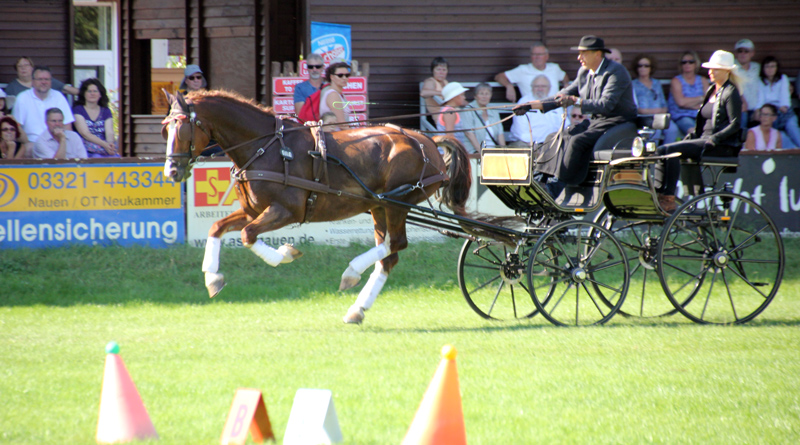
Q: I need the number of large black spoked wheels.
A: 4